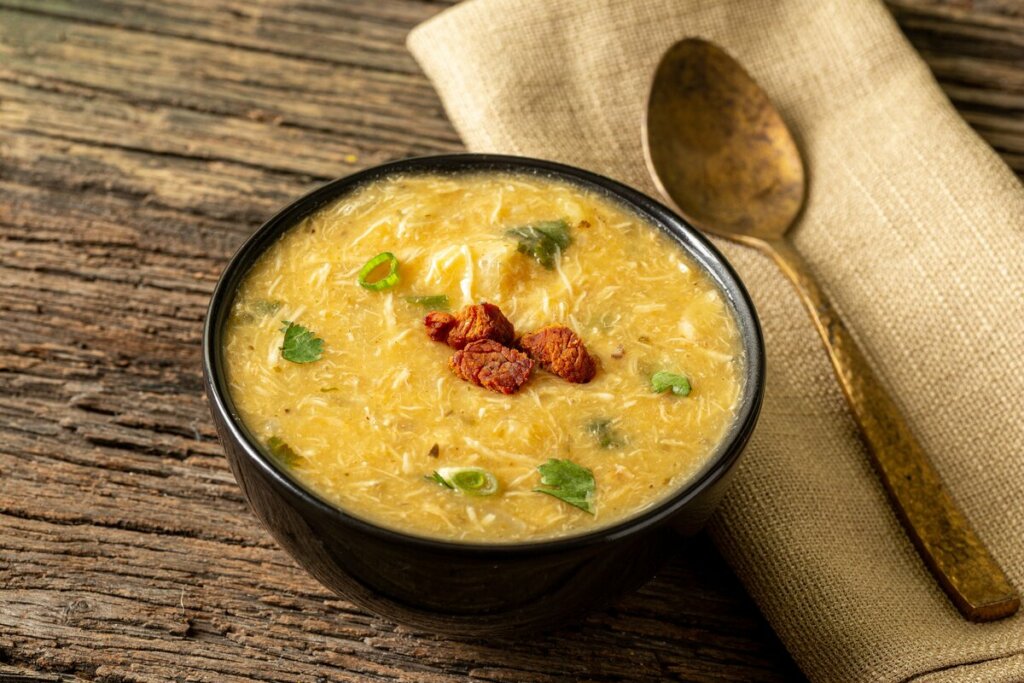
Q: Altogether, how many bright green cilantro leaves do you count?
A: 3